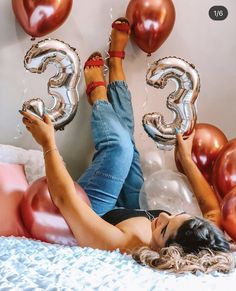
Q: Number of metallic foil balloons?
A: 2